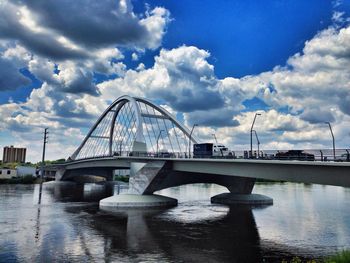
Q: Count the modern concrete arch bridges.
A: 1